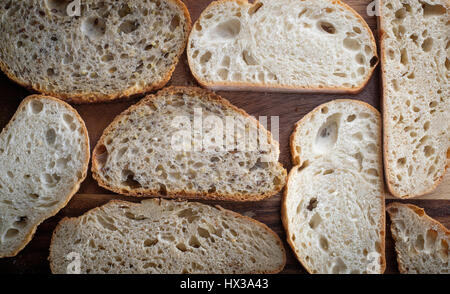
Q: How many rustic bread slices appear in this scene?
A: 8